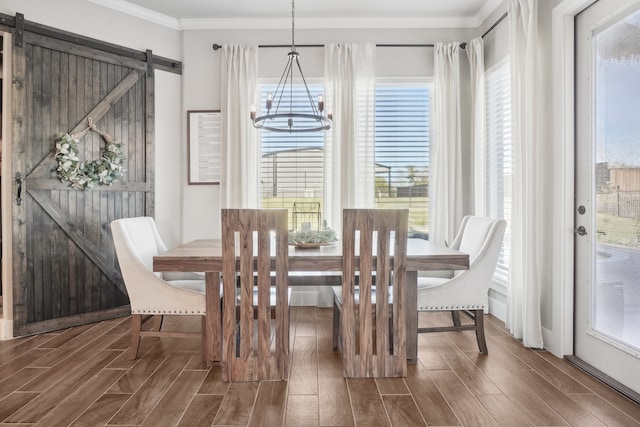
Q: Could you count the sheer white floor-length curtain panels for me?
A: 5